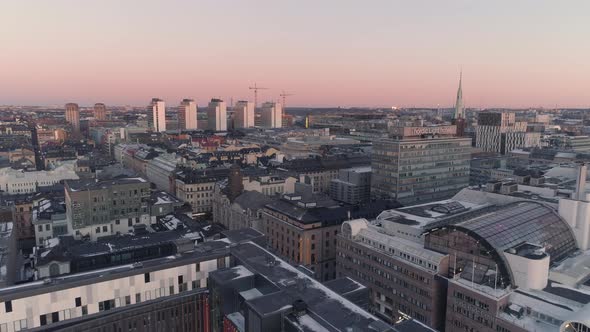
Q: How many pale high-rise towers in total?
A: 5